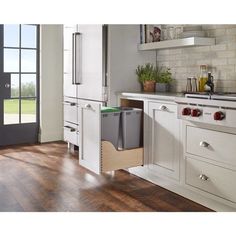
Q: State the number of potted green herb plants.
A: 2